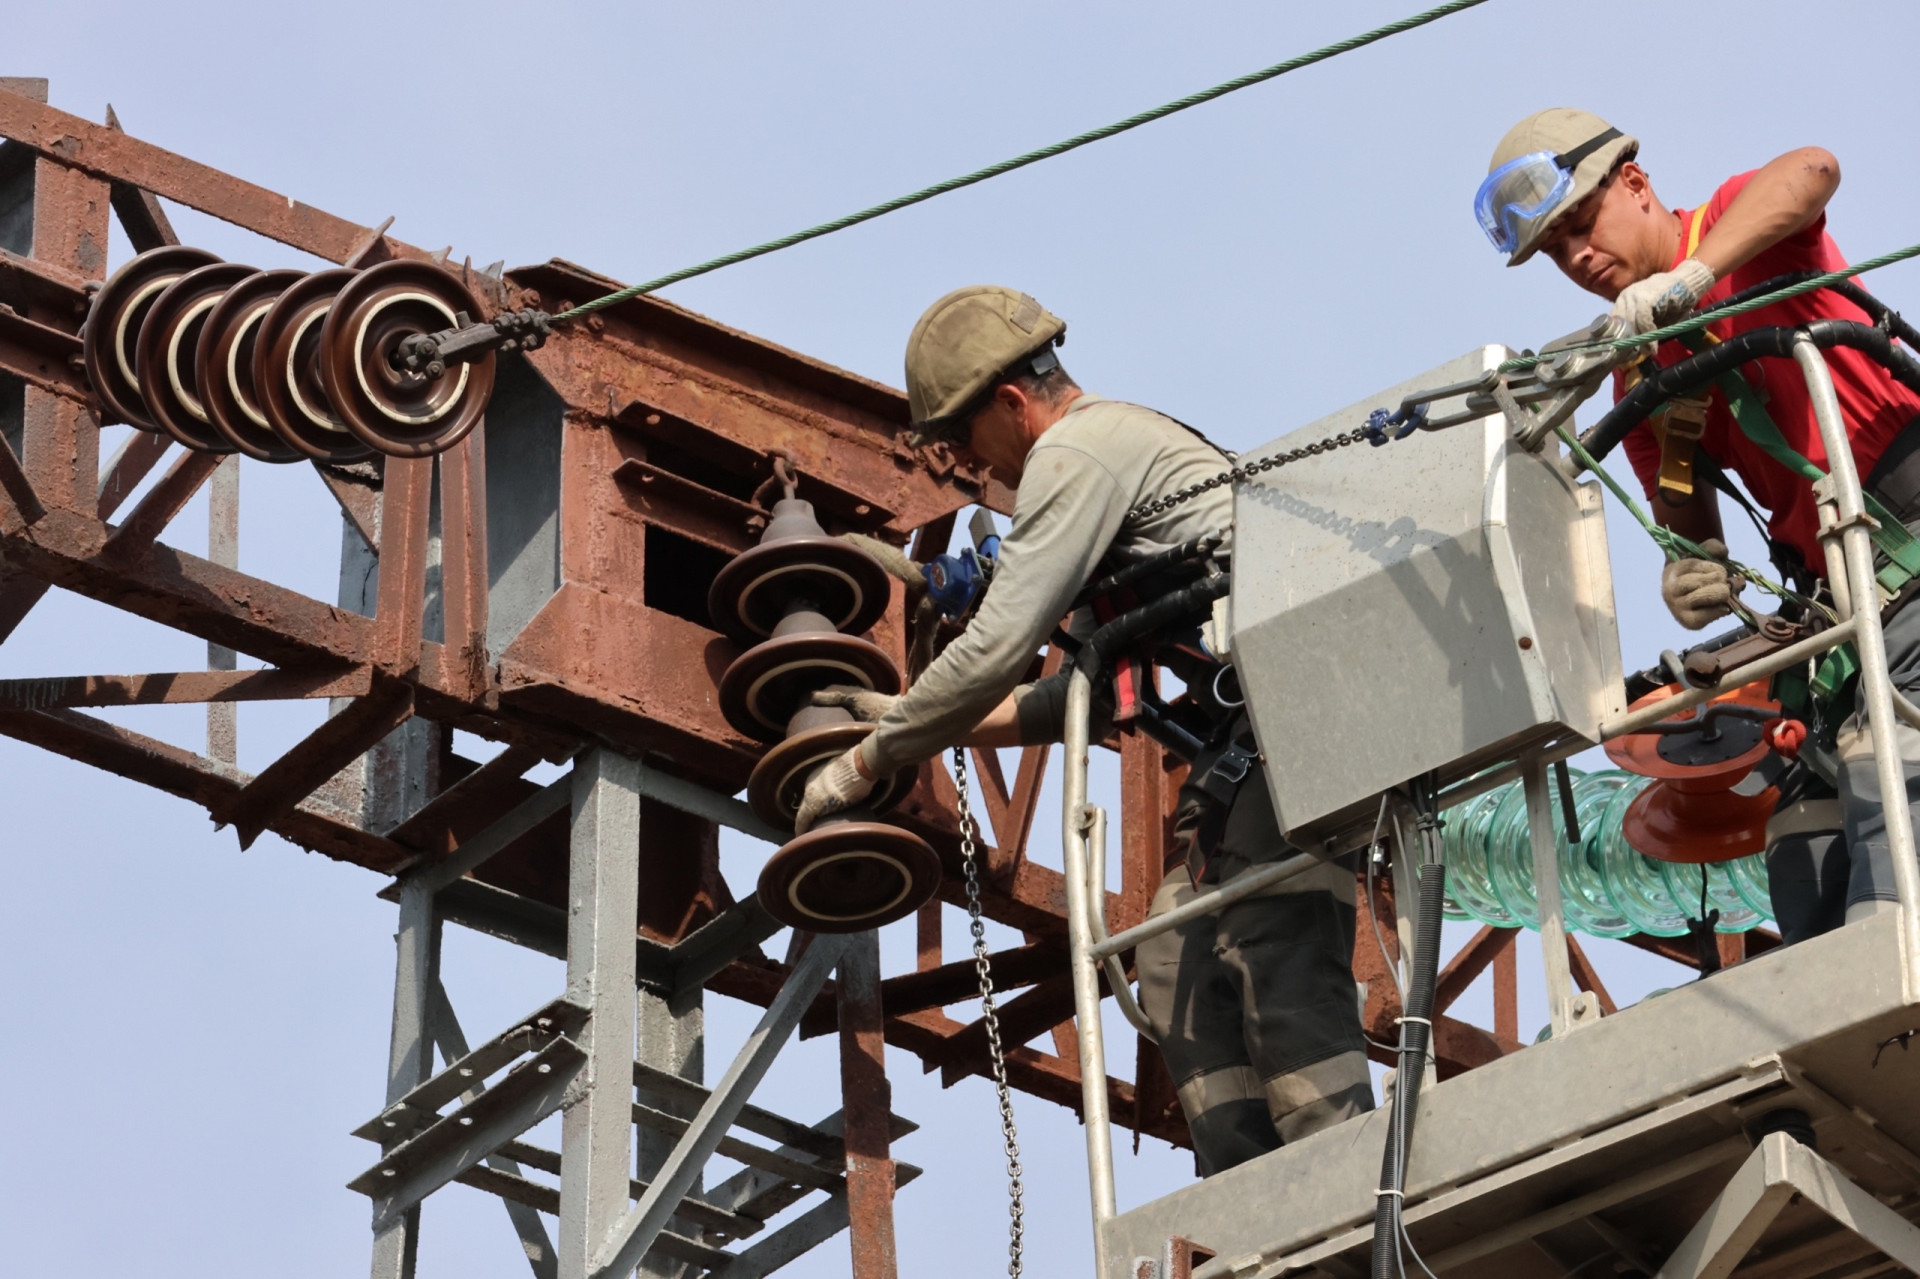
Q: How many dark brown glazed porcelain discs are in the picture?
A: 9